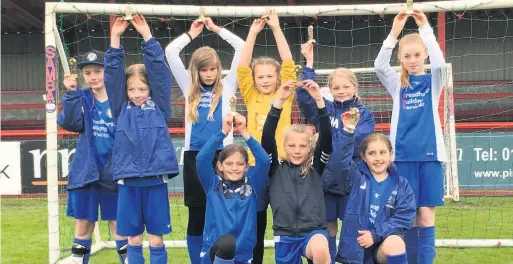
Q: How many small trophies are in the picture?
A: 9